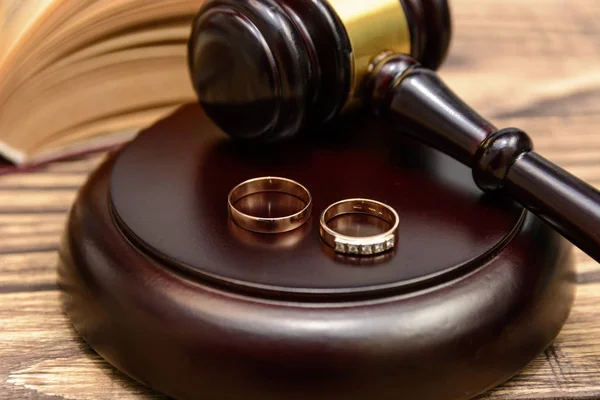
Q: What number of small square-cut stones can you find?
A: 5